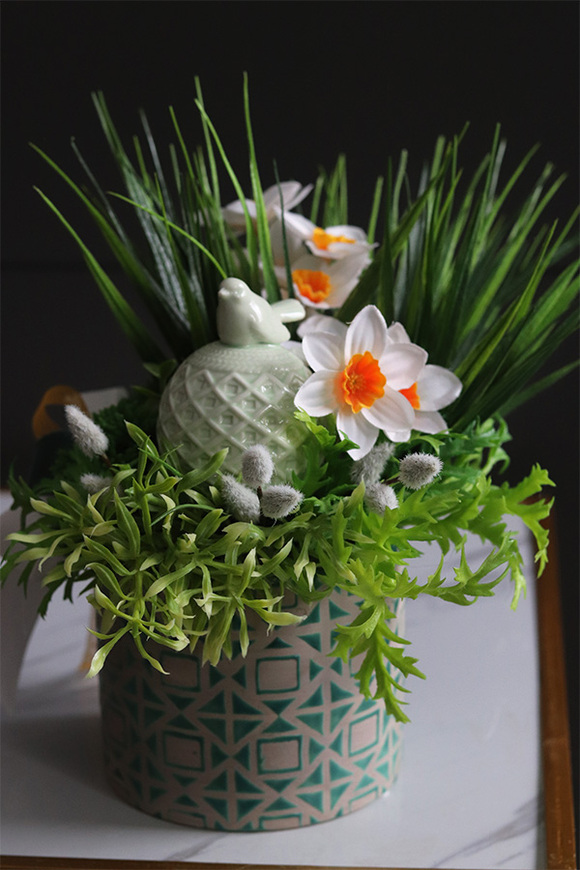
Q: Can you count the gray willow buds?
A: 8